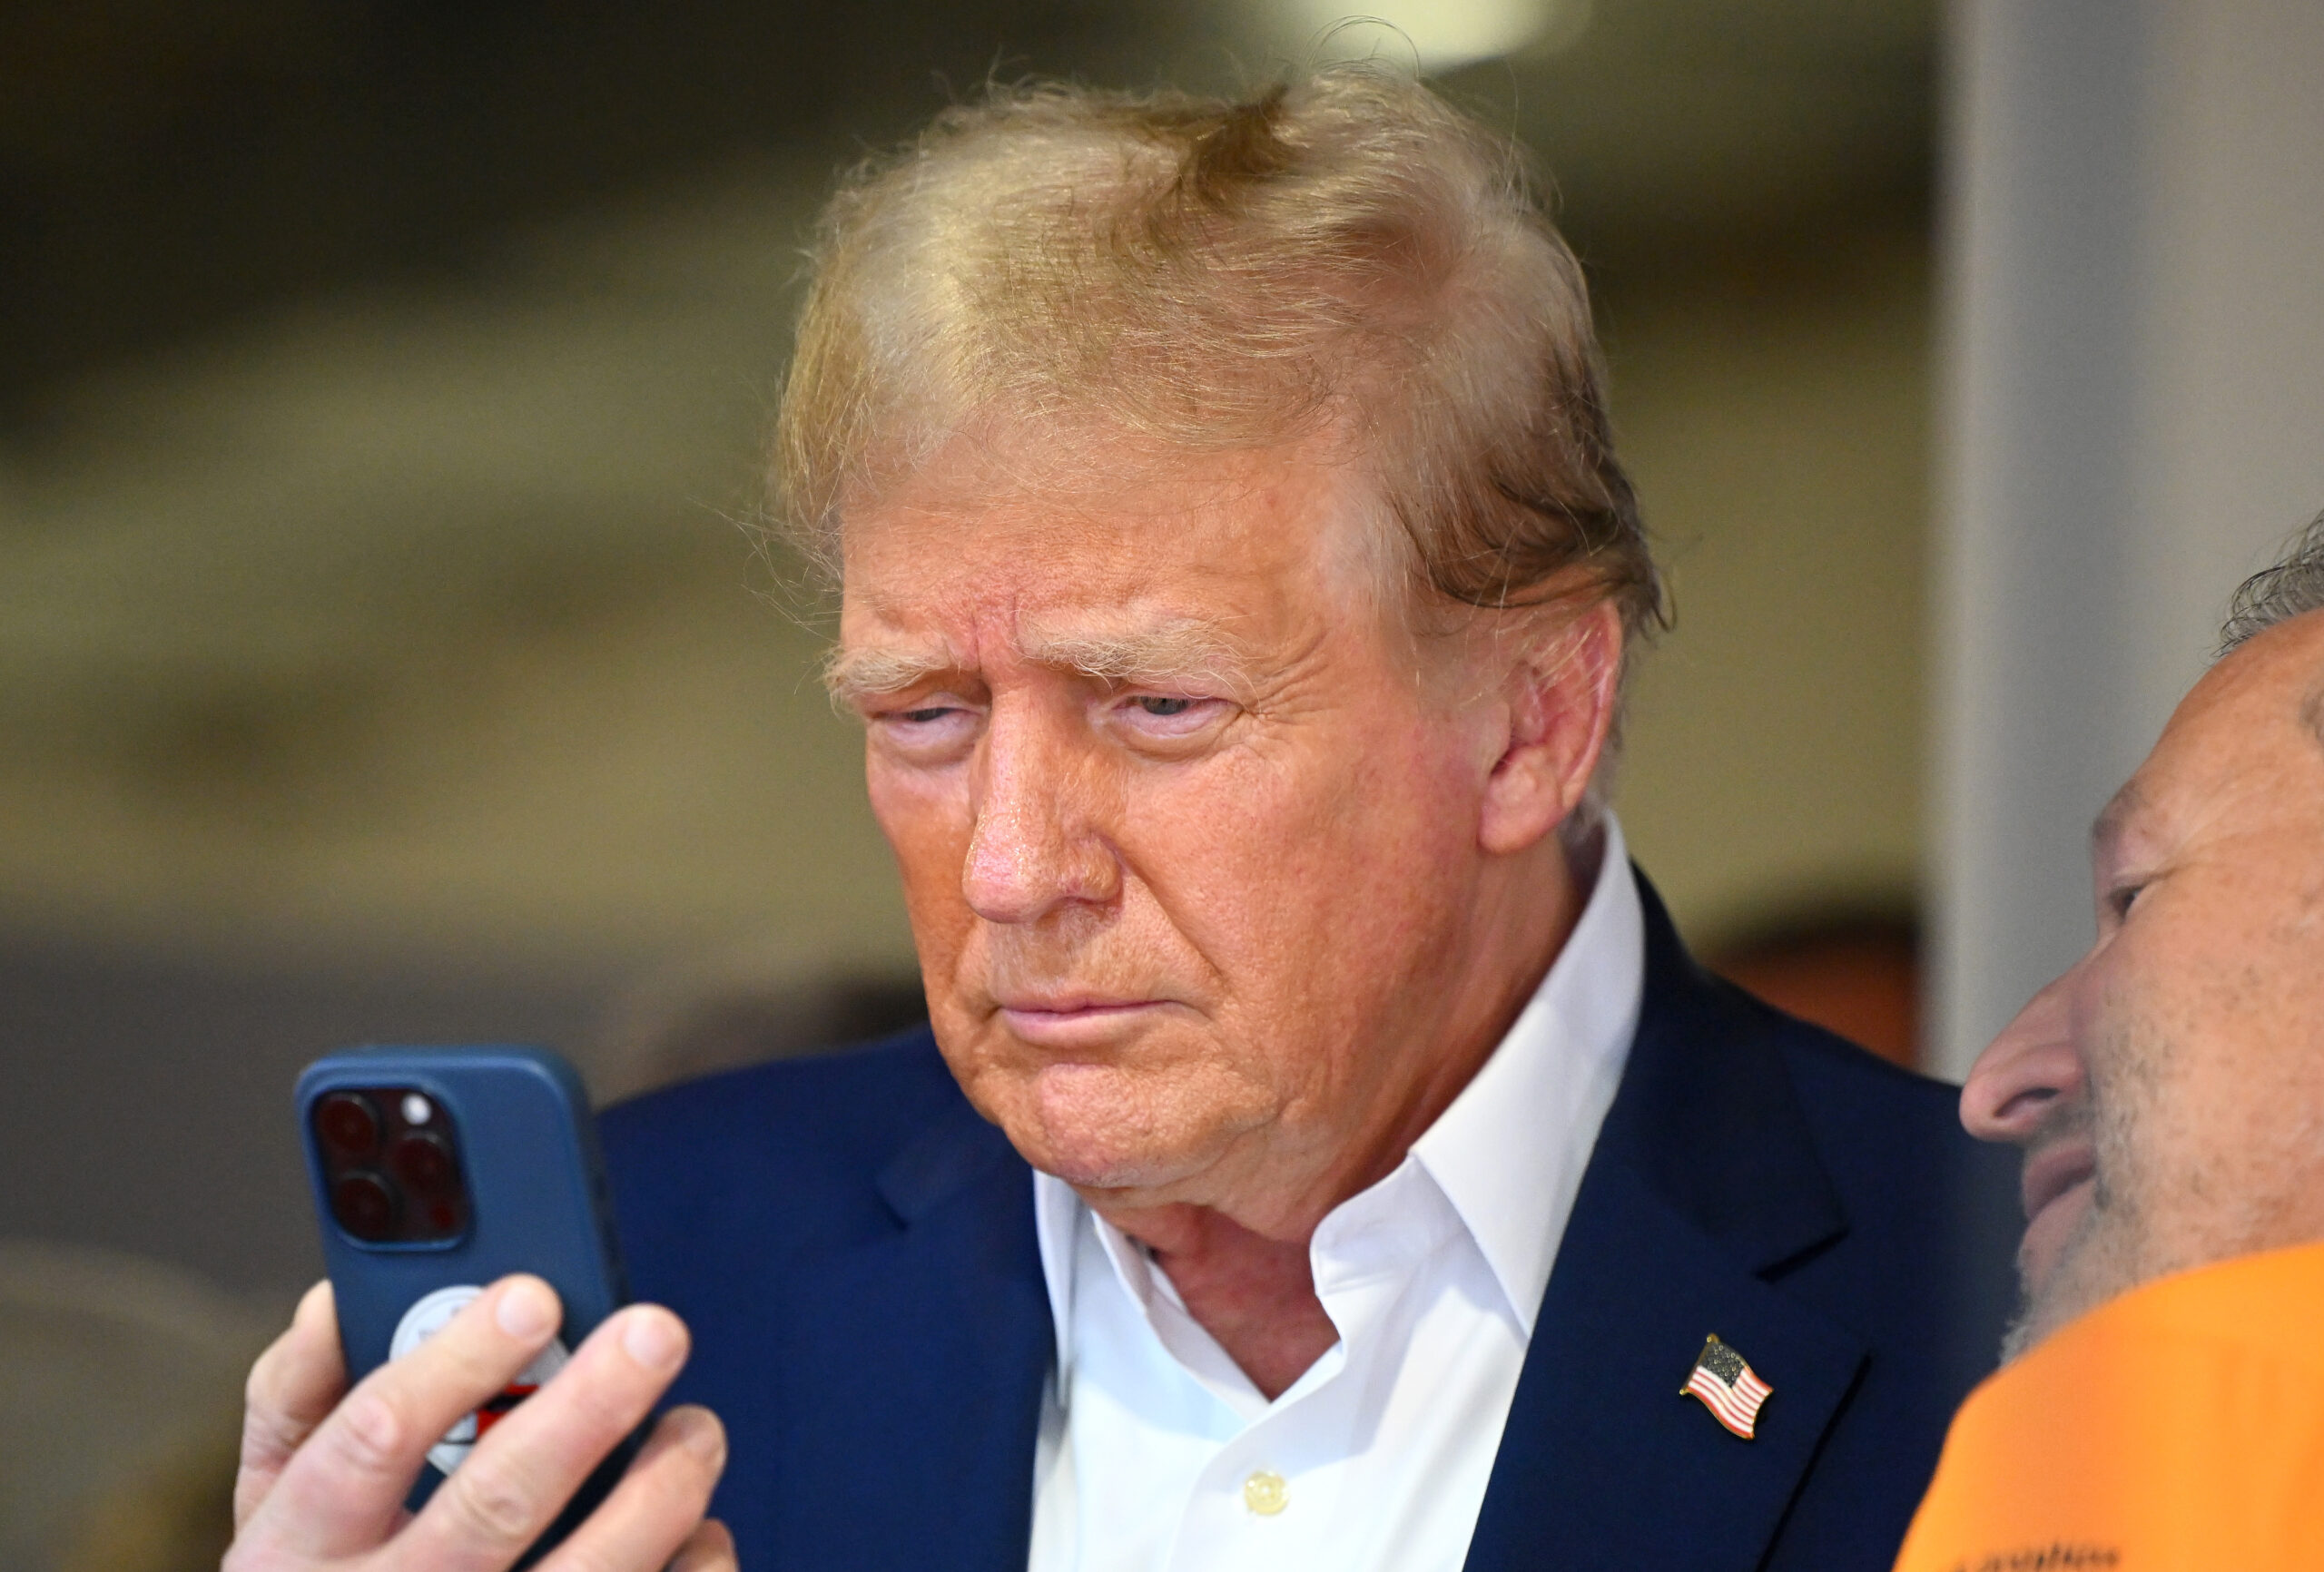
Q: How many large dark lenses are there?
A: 3